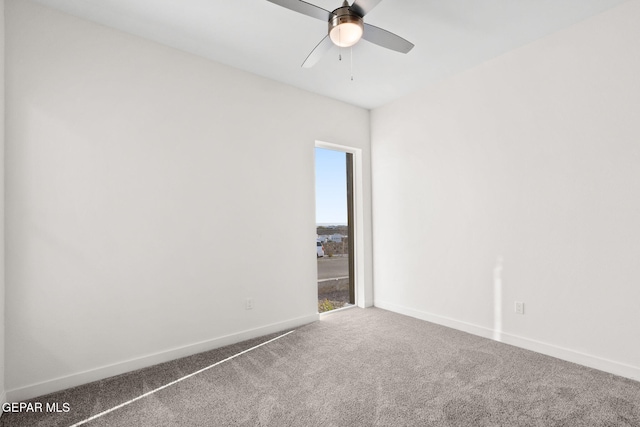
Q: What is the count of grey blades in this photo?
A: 4